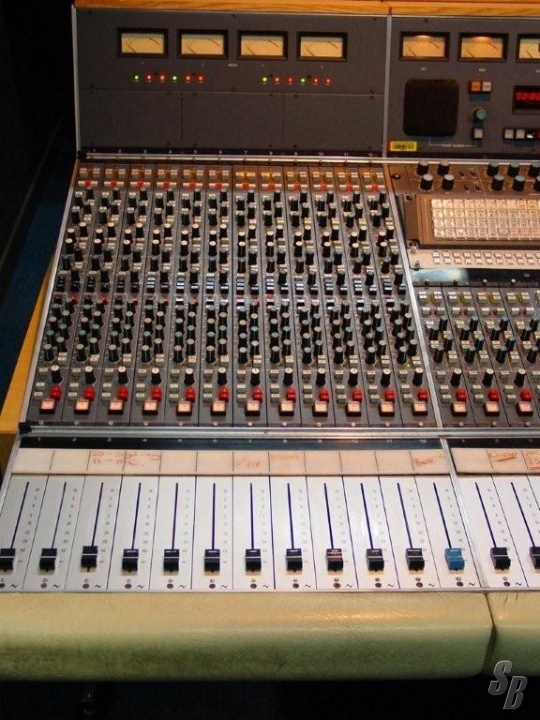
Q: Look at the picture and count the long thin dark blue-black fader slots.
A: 14